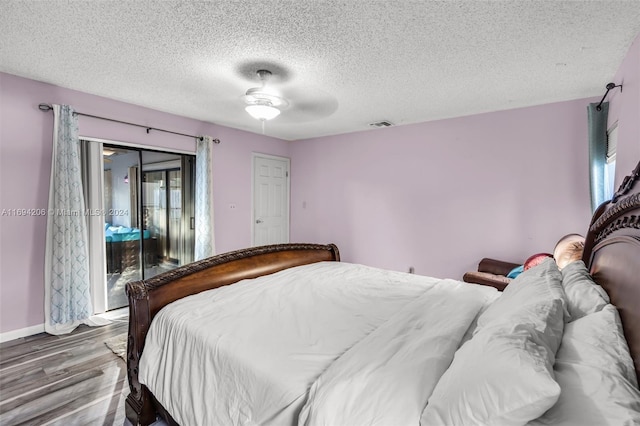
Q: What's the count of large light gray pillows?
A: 4